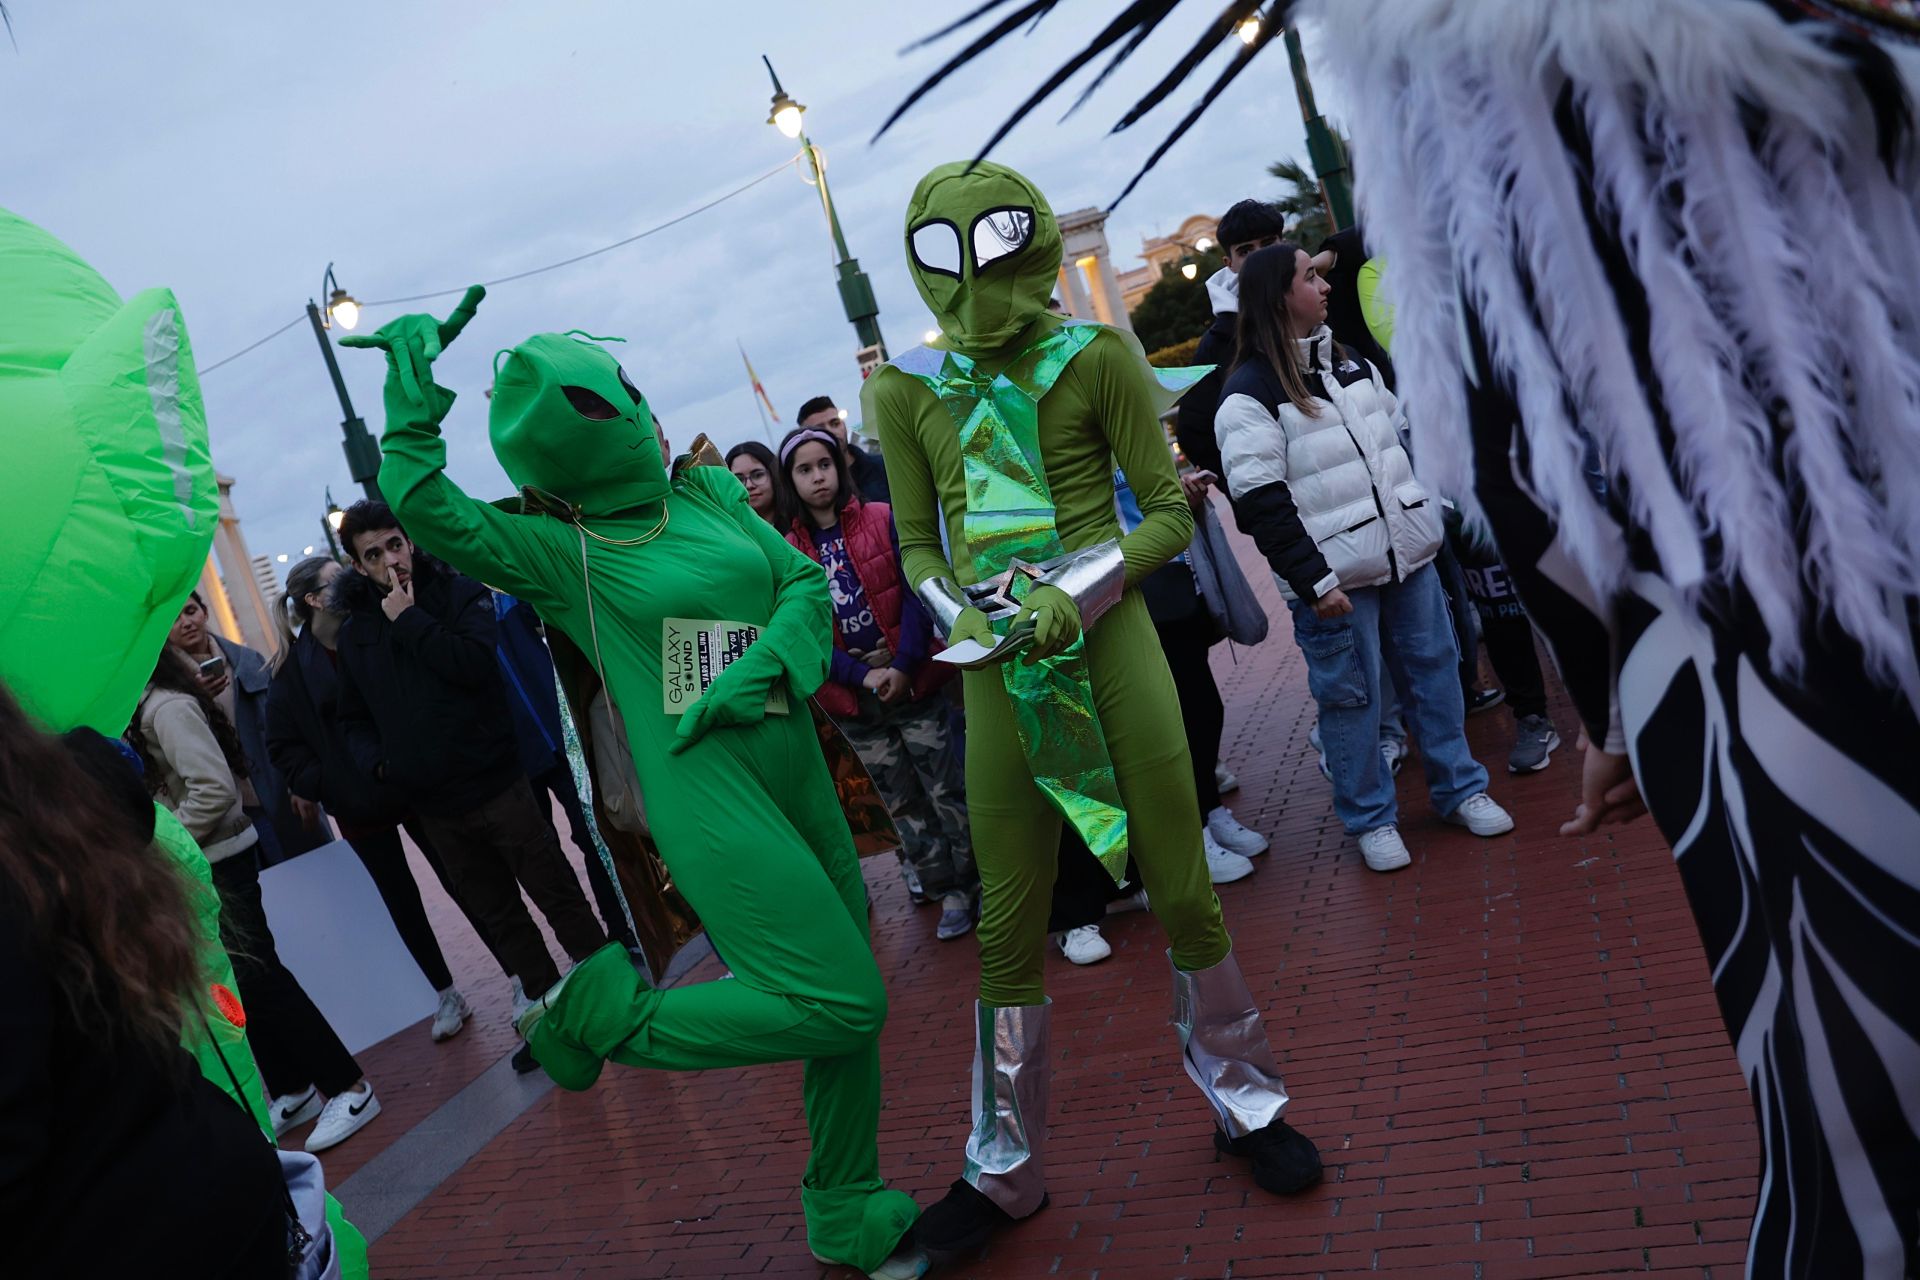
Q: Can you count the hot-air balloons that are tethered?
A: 0